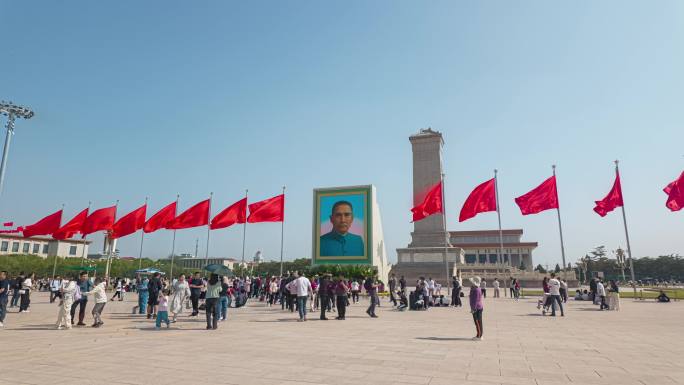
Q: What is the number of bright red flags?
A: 13